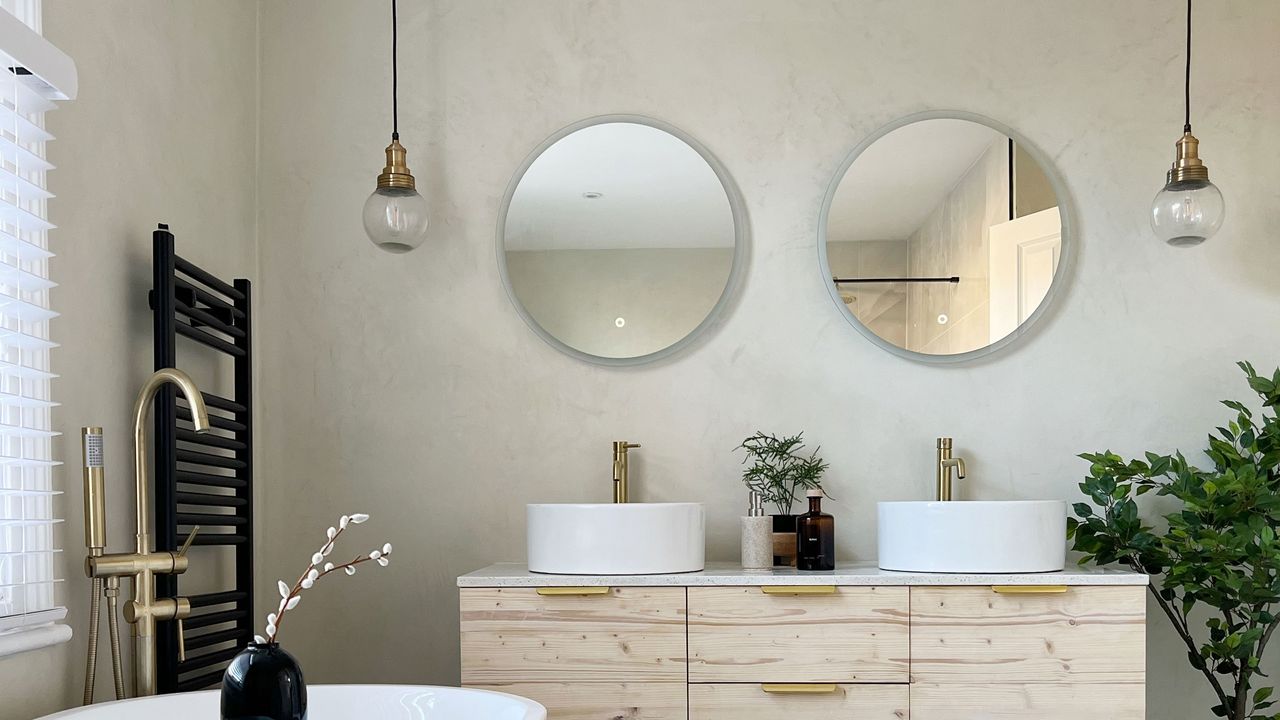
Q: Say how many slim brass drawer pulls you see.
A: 4